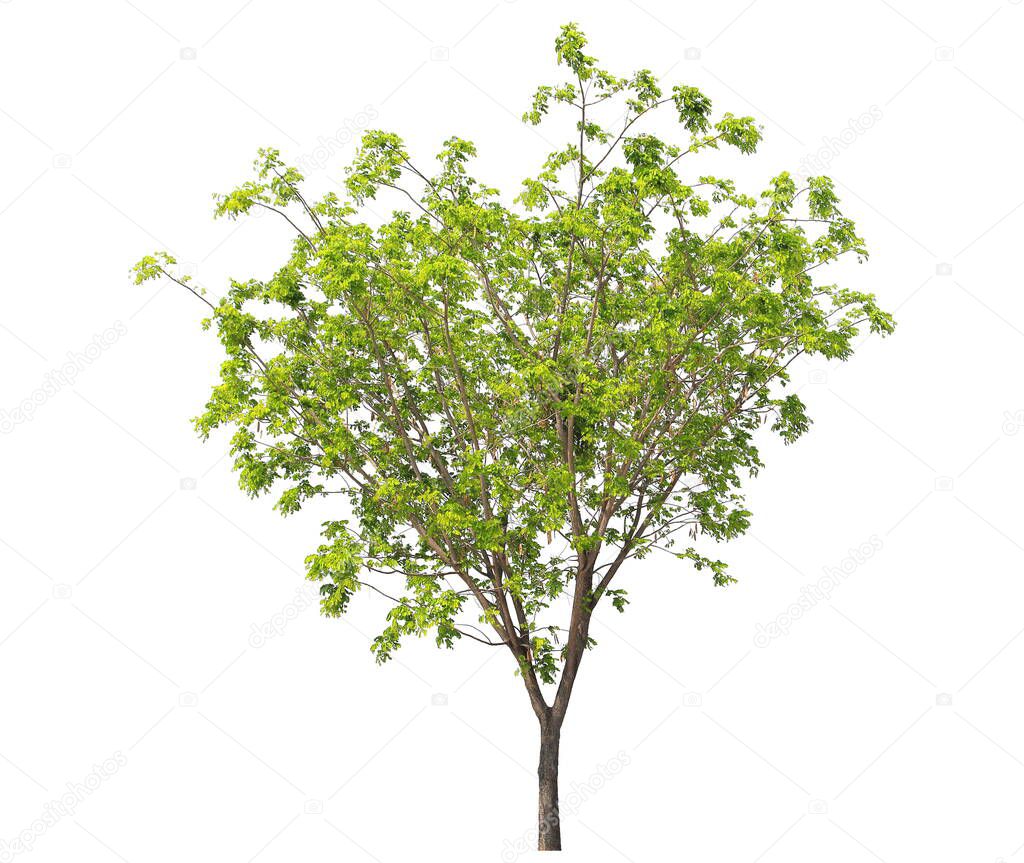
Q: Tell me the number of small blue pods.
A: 0